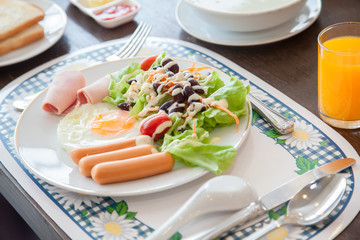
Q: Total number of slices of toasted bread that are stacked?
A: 2